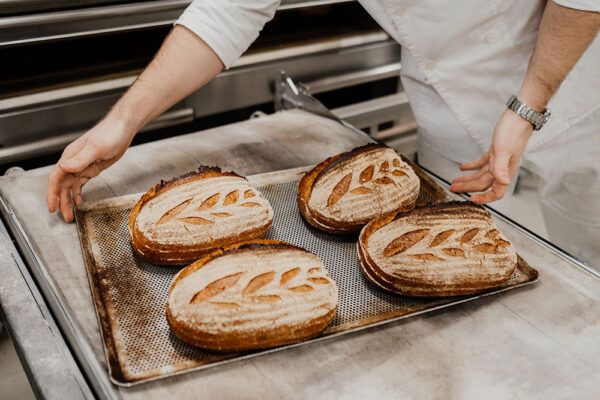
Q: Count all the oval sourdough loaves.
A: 4